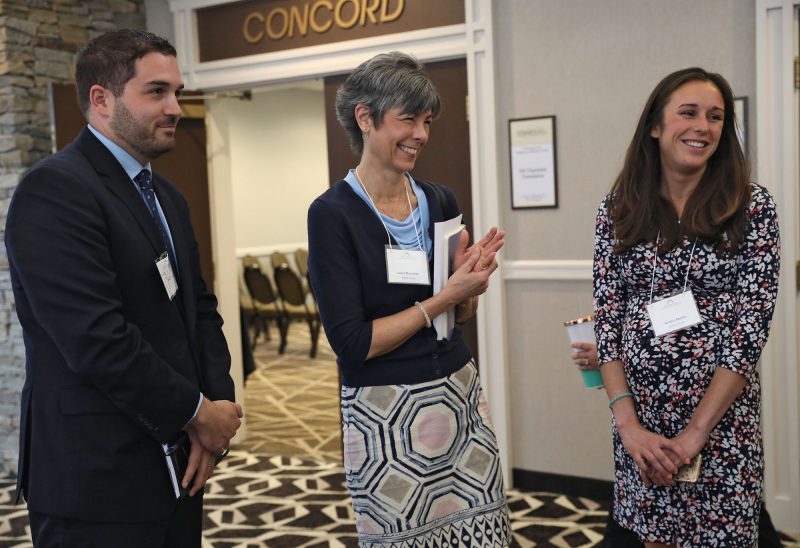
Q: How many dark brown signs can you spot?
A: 1